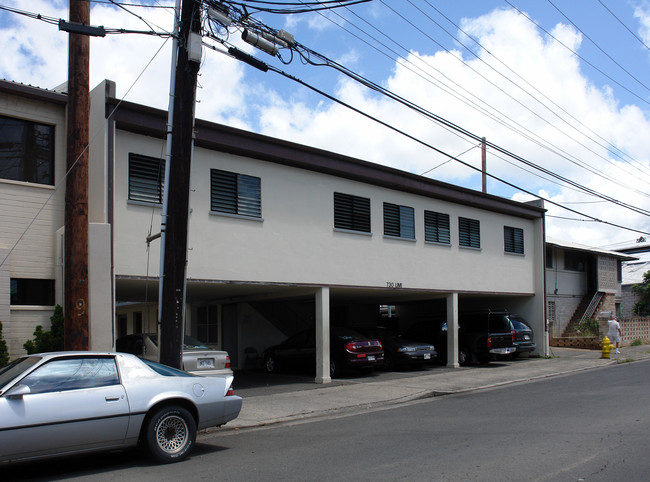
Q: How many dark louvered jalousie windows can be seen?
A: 7